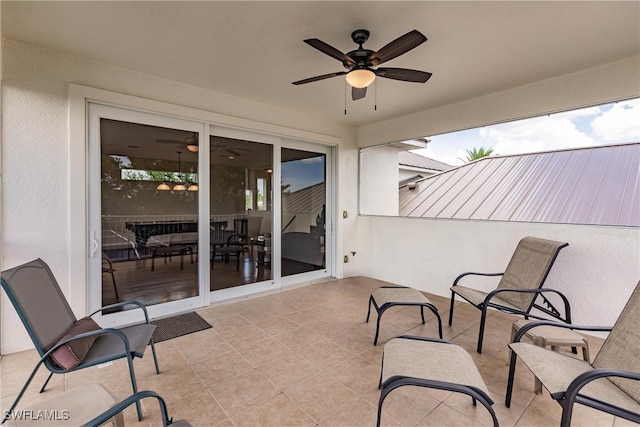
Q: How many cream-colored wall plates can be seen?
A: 2